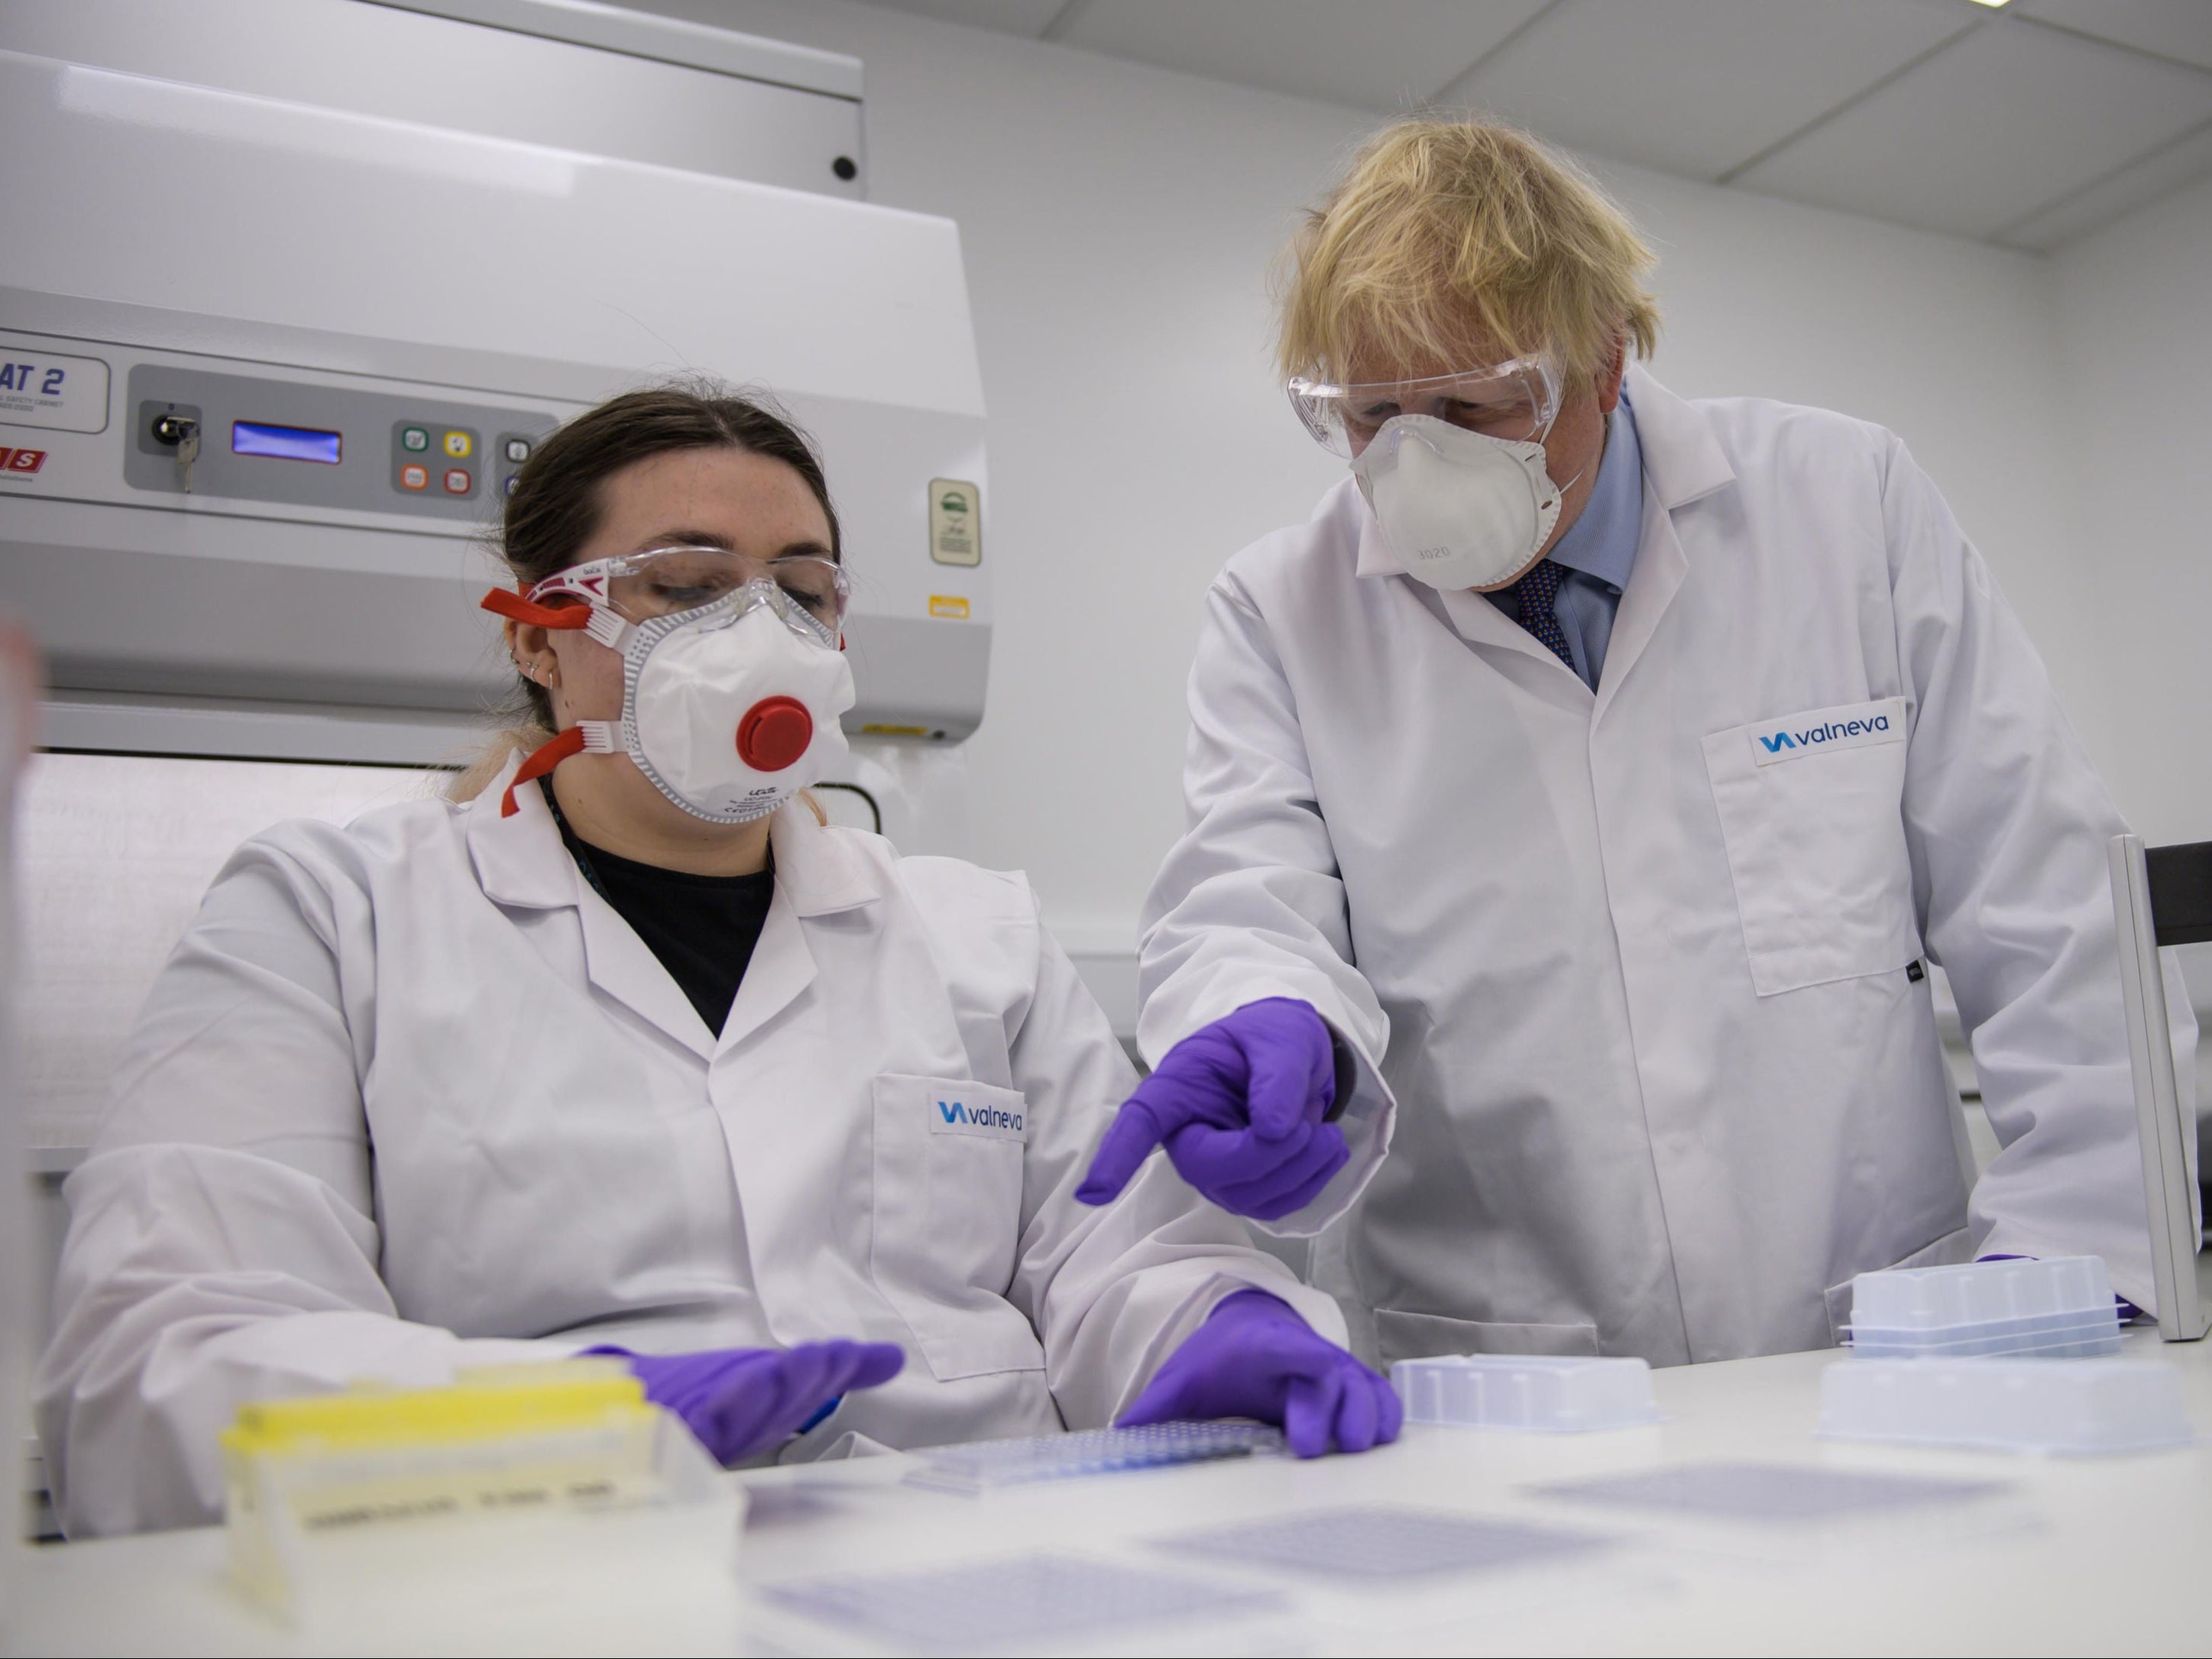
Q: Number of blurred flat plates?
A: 3